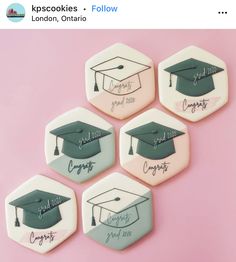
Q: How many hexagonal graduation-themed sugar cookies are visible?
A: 6